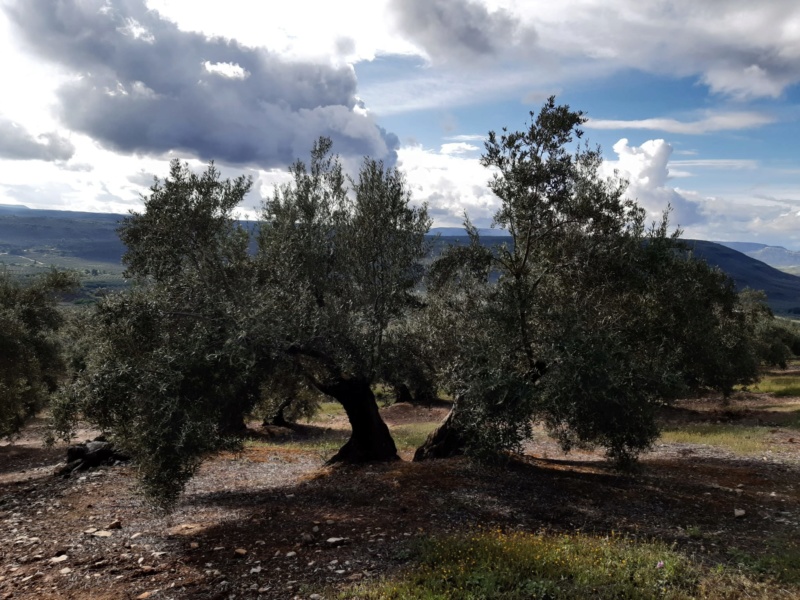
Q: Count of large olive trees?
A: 2